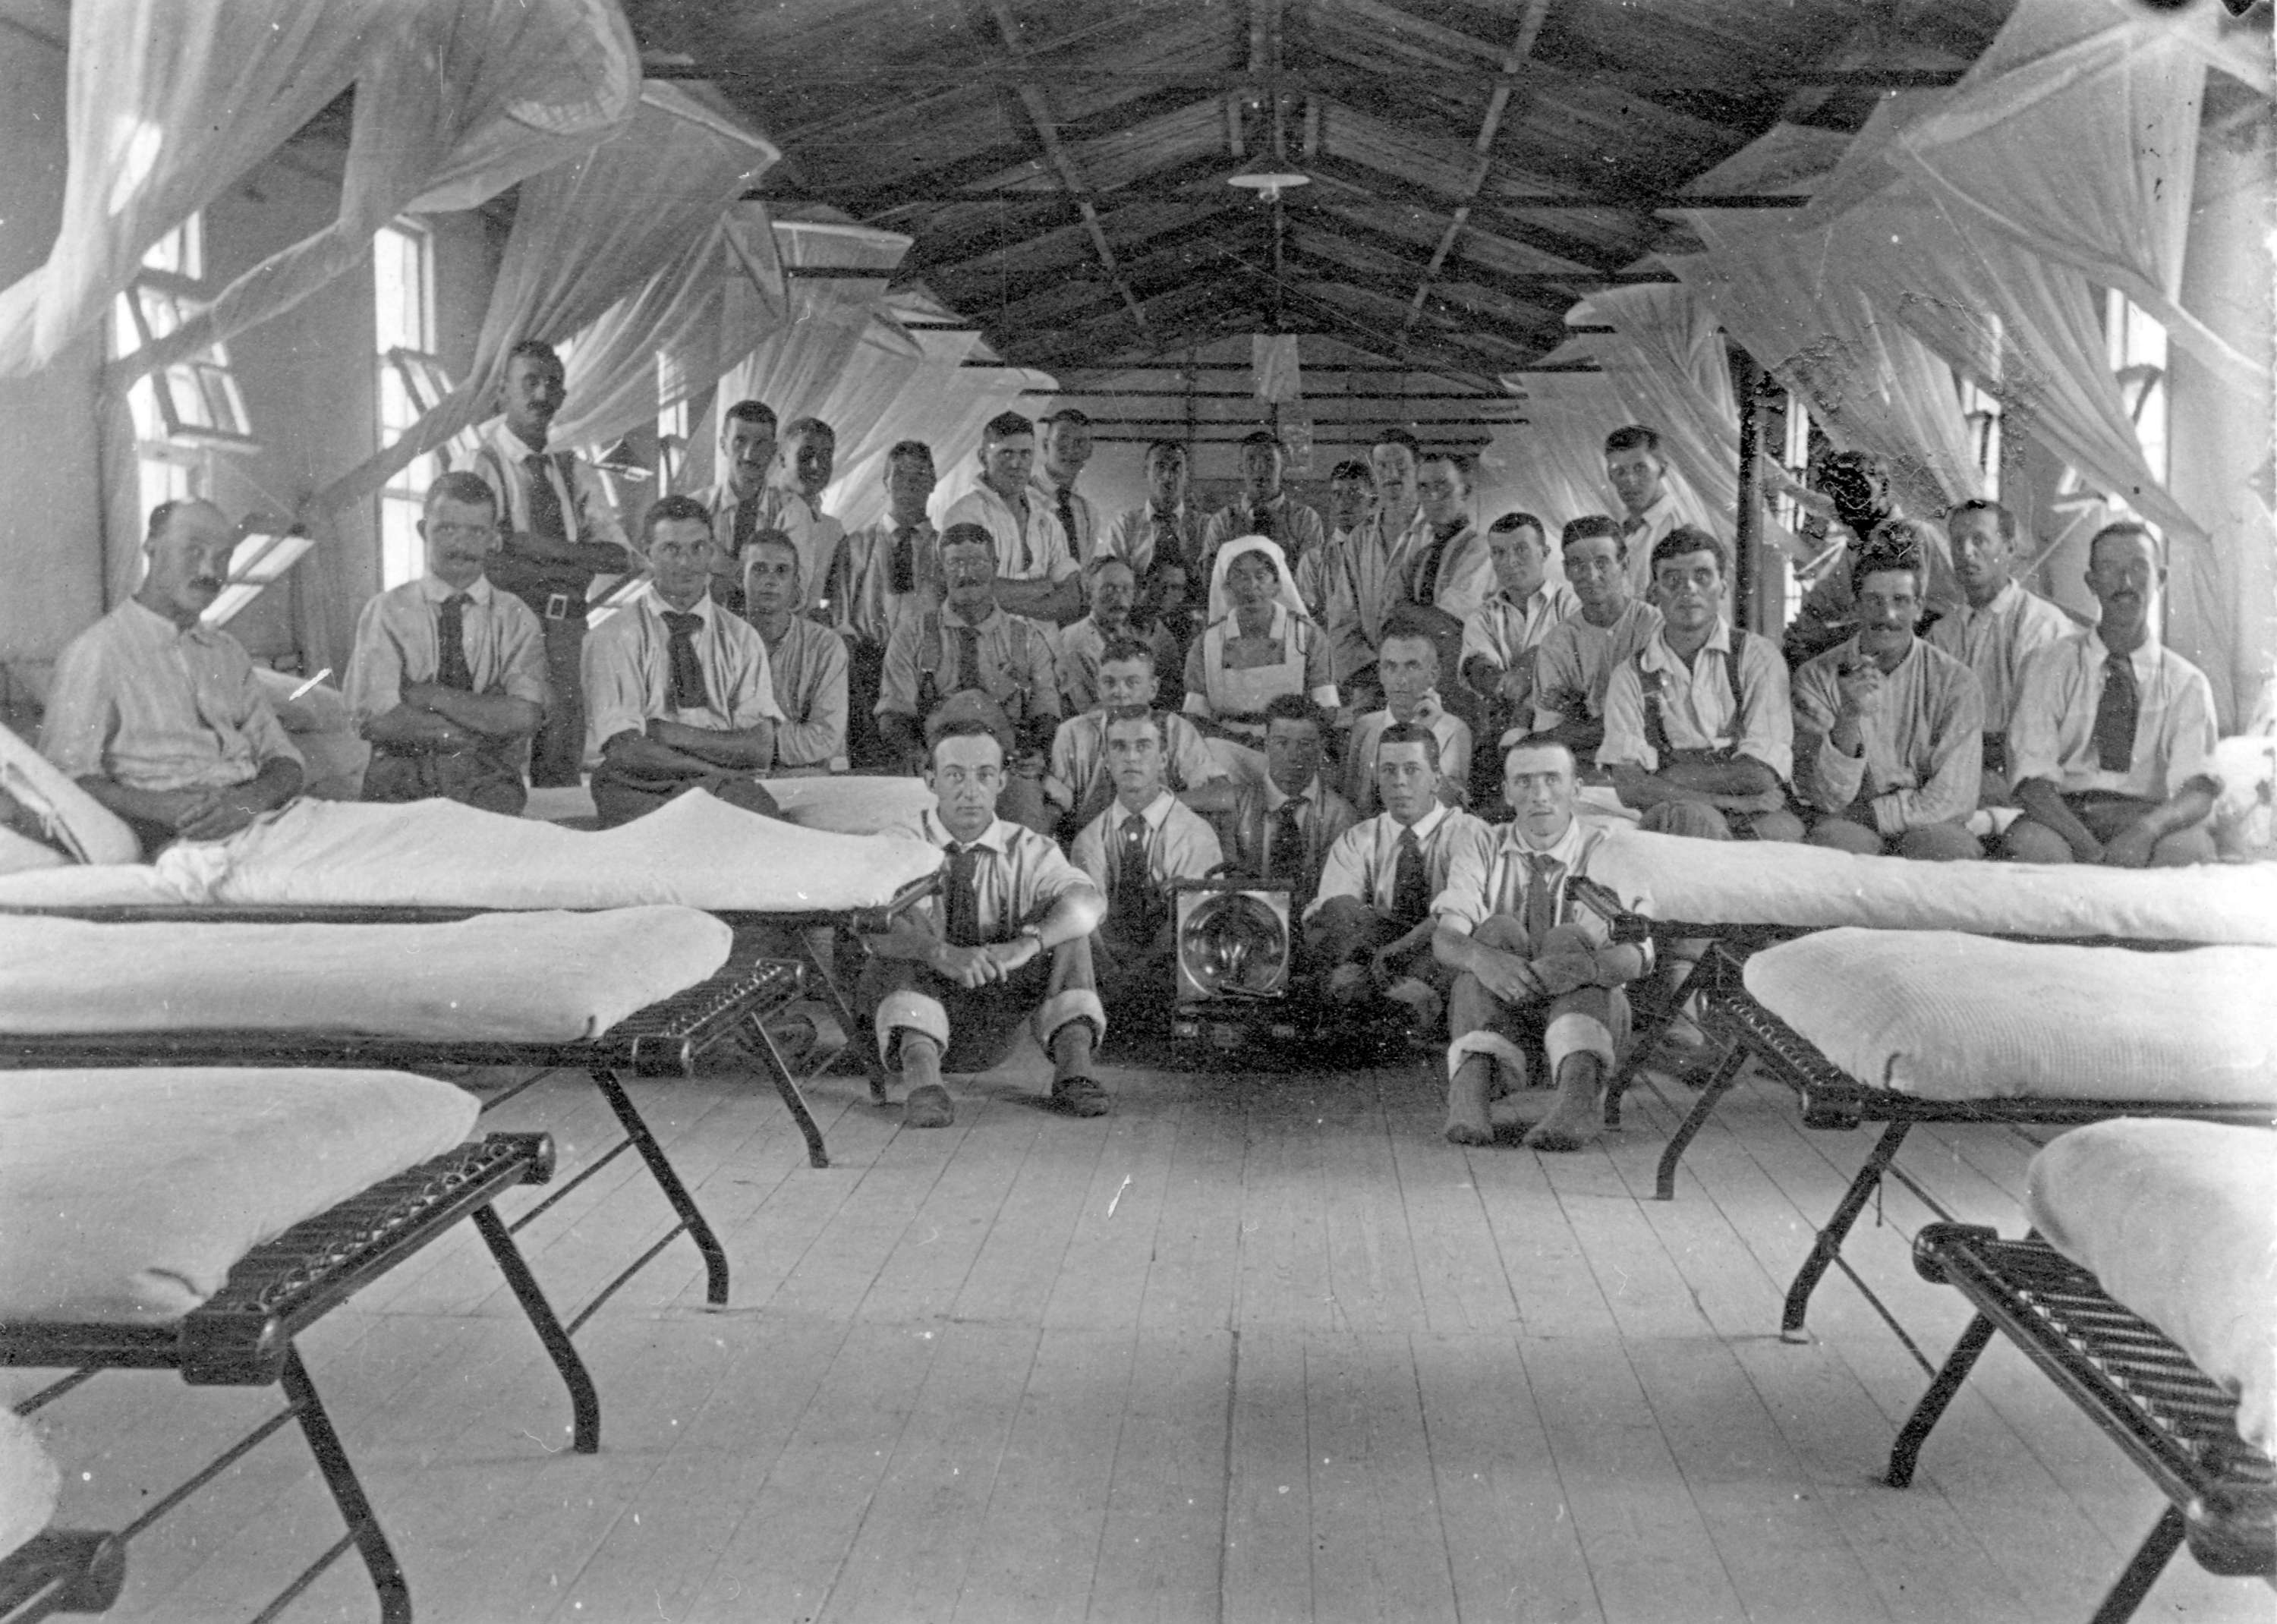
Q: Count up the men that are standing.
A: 13